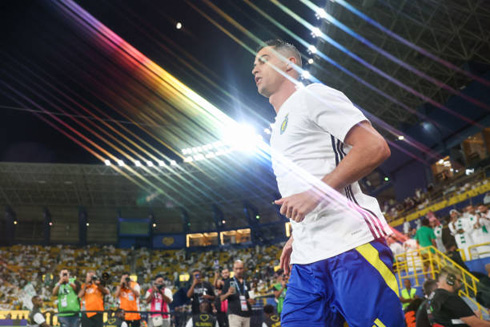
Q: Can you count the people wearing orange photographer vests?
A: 2